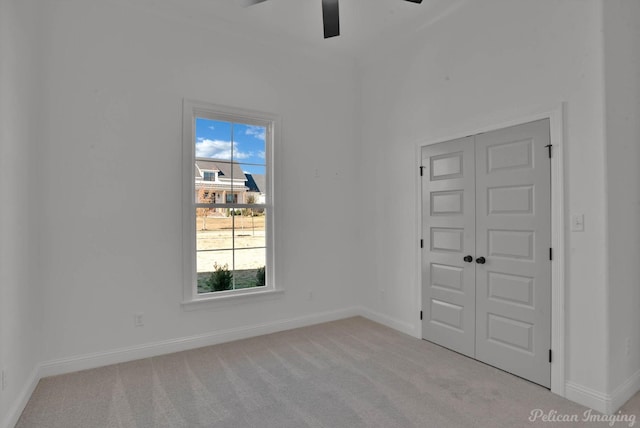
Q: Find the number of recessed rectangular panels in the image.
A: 10